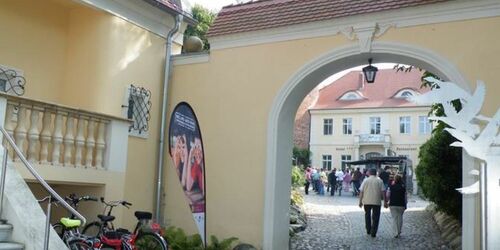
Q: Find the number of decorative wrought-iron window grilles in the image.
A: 2